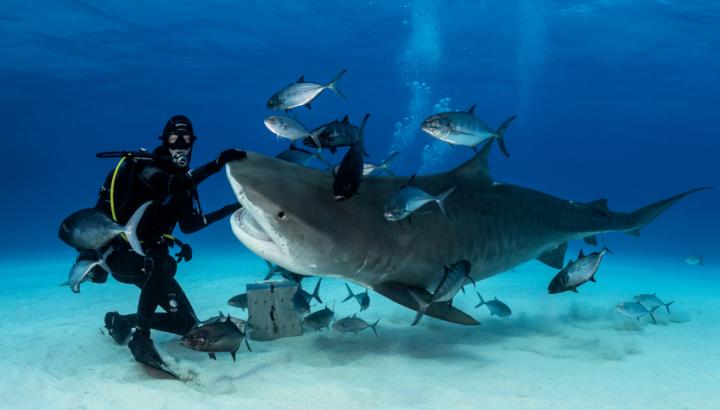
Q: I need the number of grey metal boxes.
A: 1